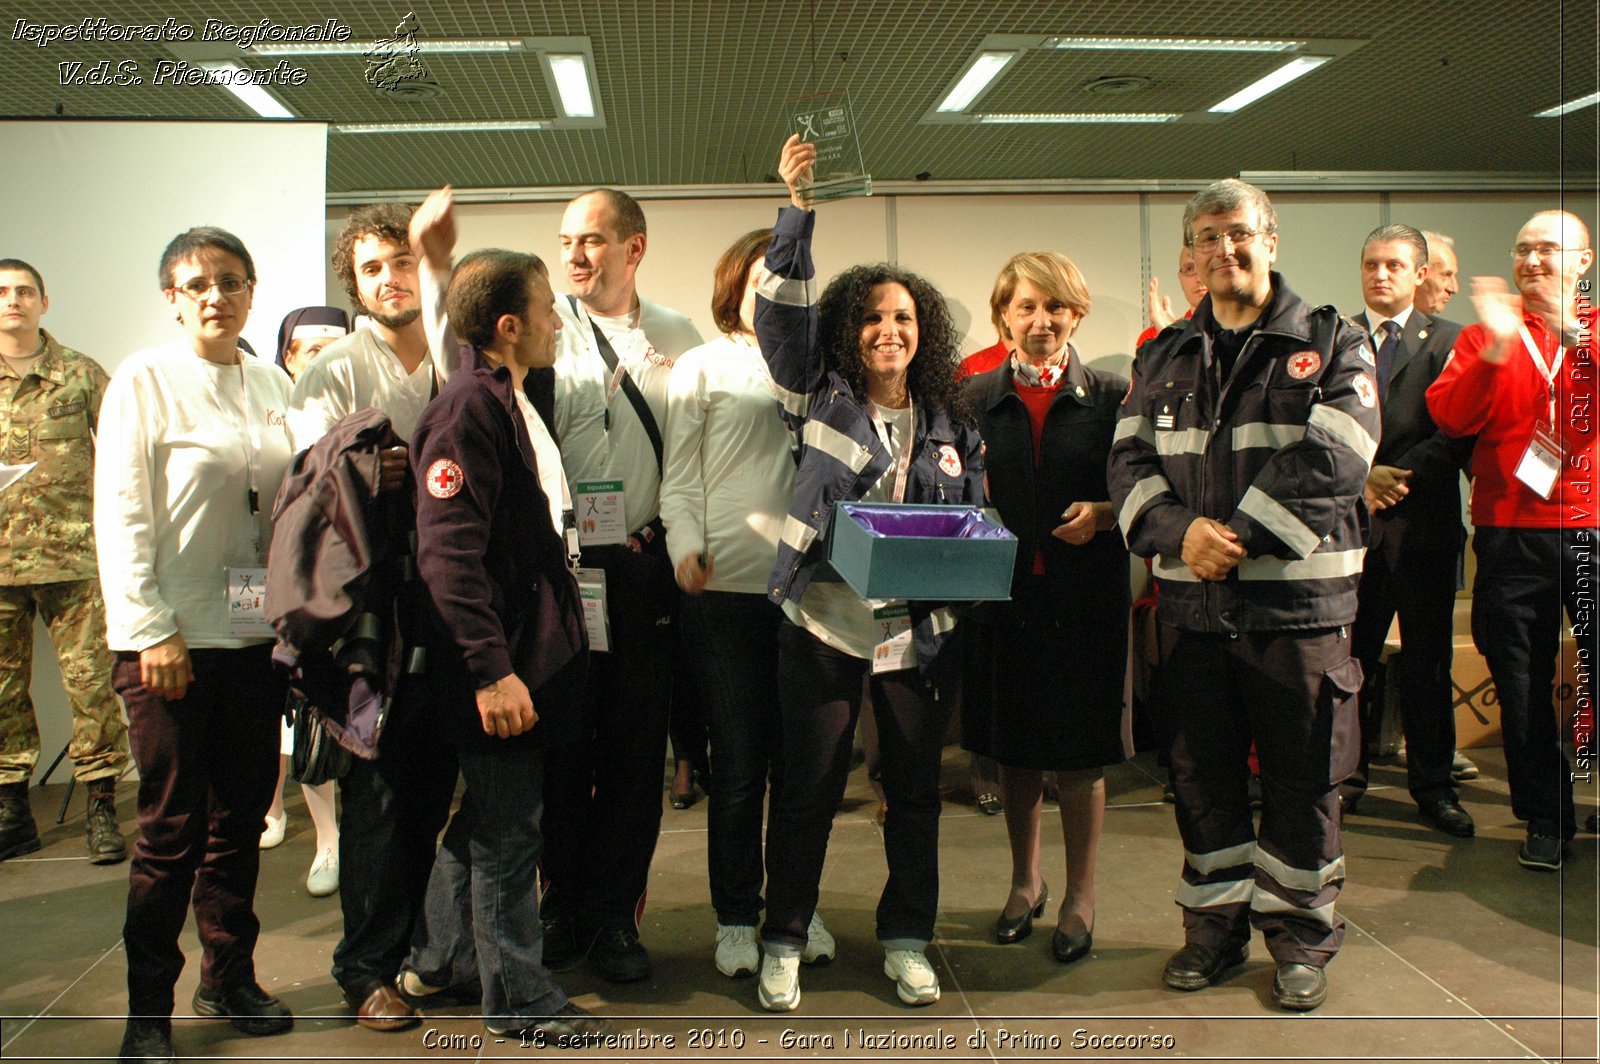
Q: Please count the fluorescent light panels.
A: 9